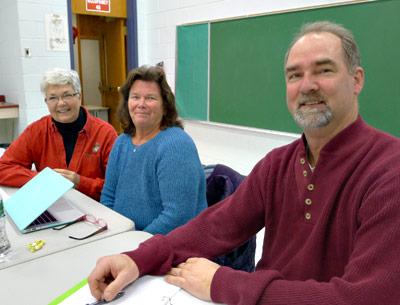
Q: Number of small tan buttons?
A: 5